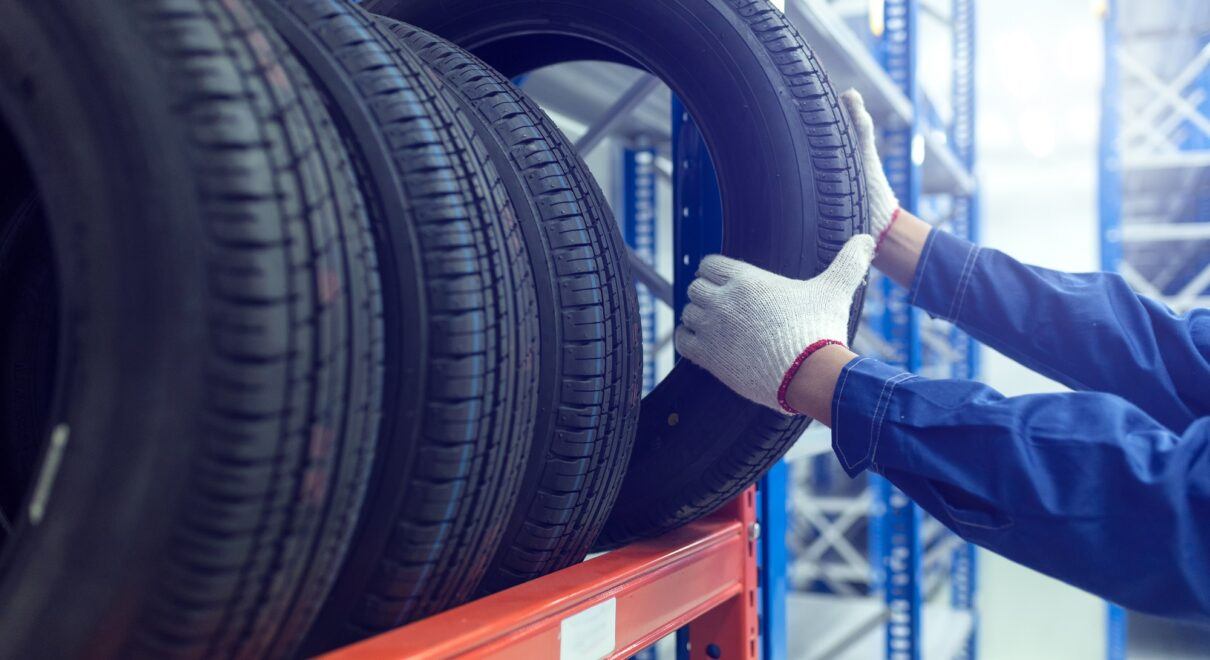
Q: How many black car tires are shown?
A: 4